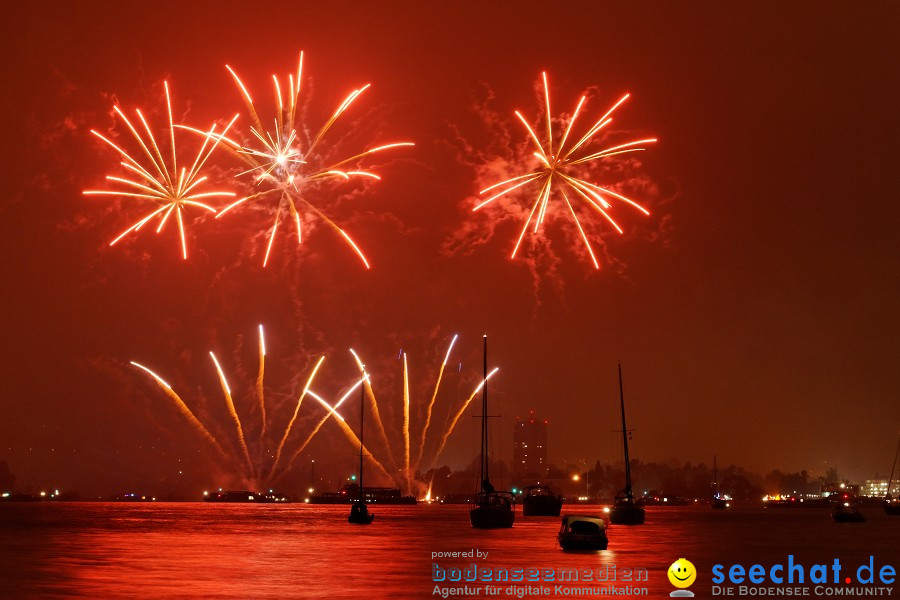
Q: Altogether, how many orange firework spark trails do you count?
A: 10